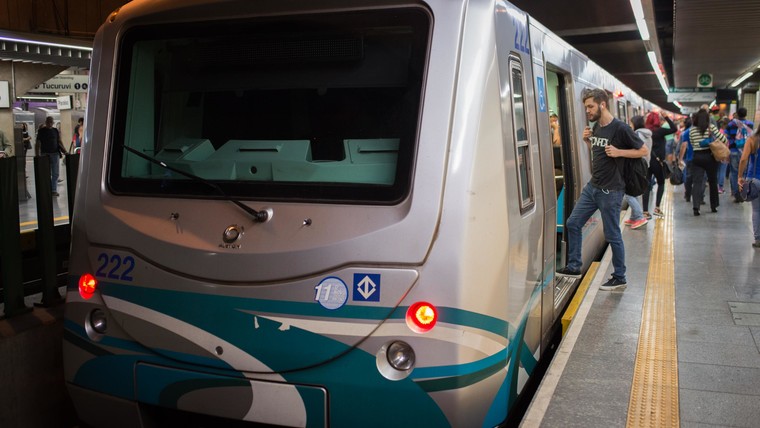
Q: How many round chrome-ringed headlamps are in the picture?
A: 2